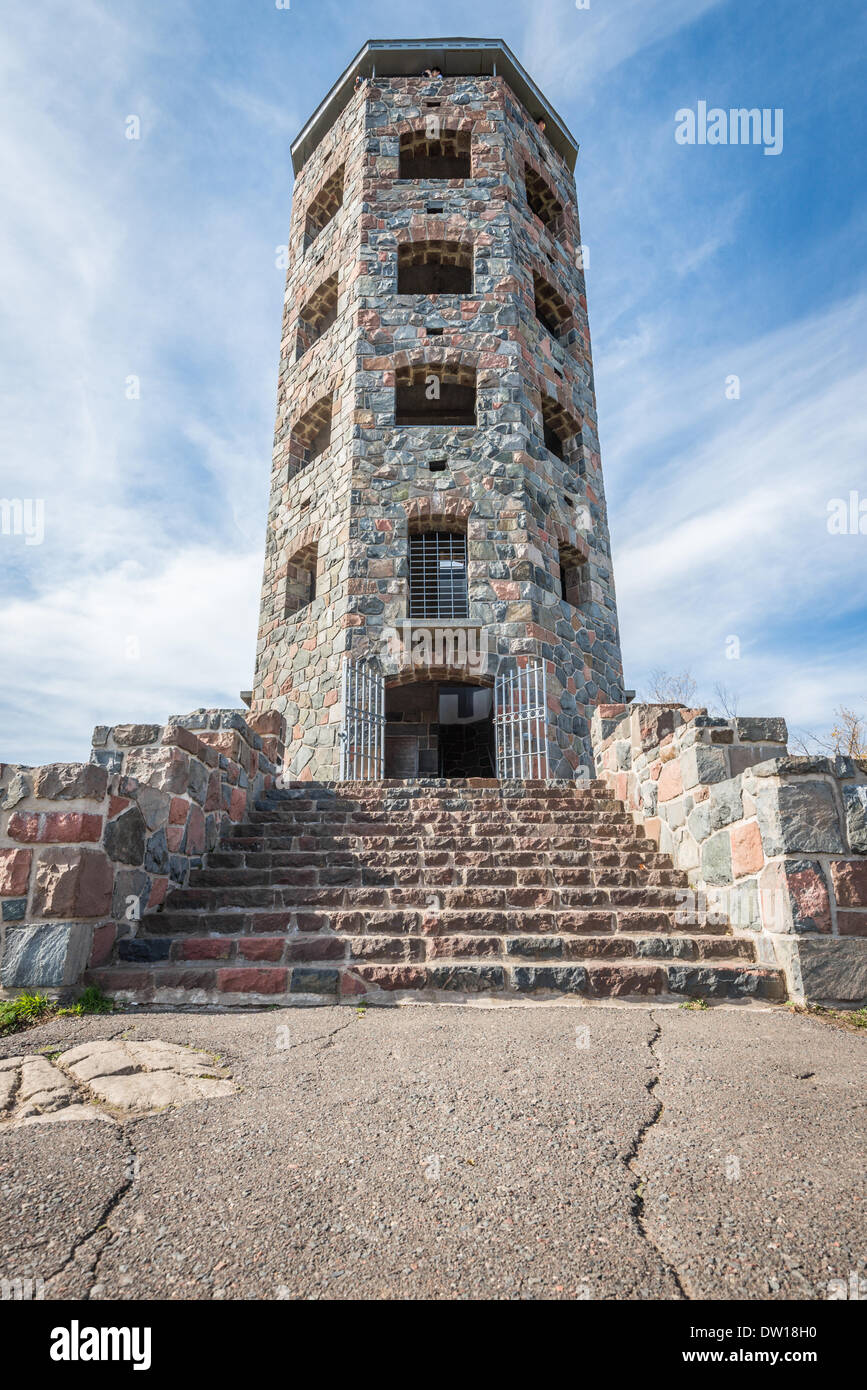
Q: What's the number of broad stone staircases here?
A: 1